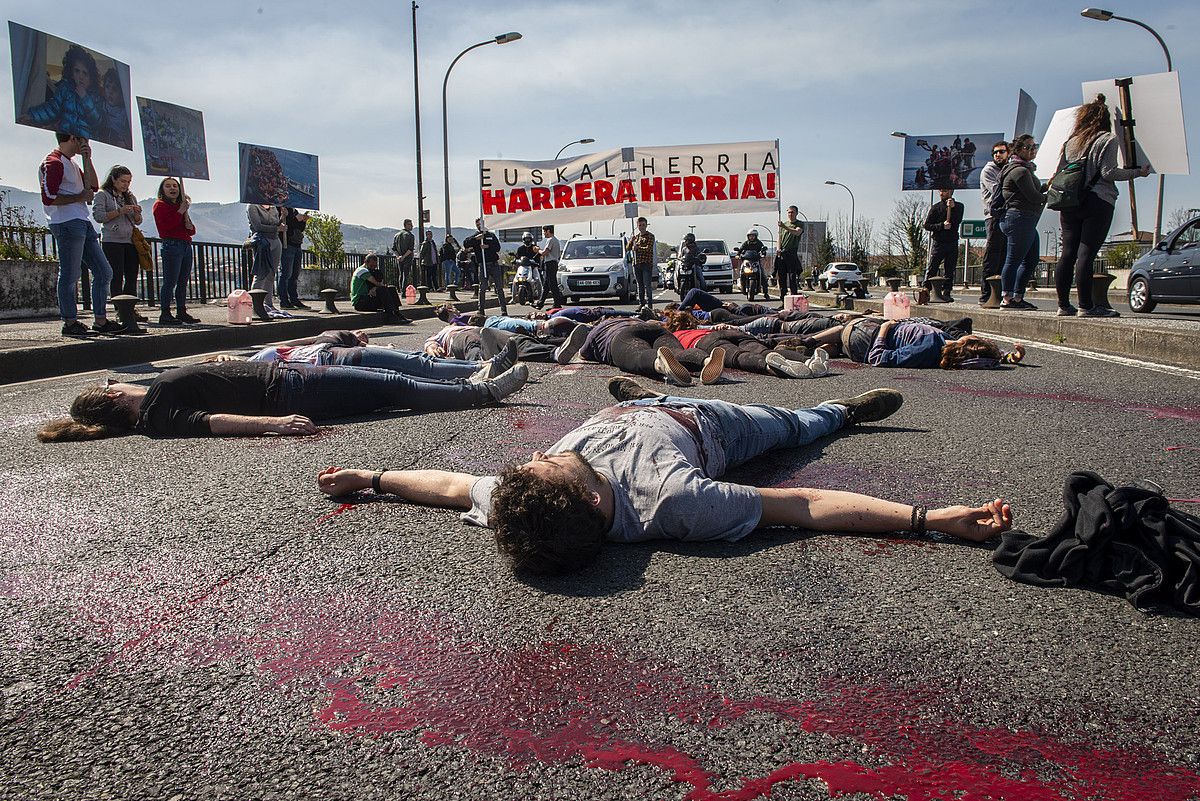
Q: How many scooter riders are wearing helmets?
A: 3